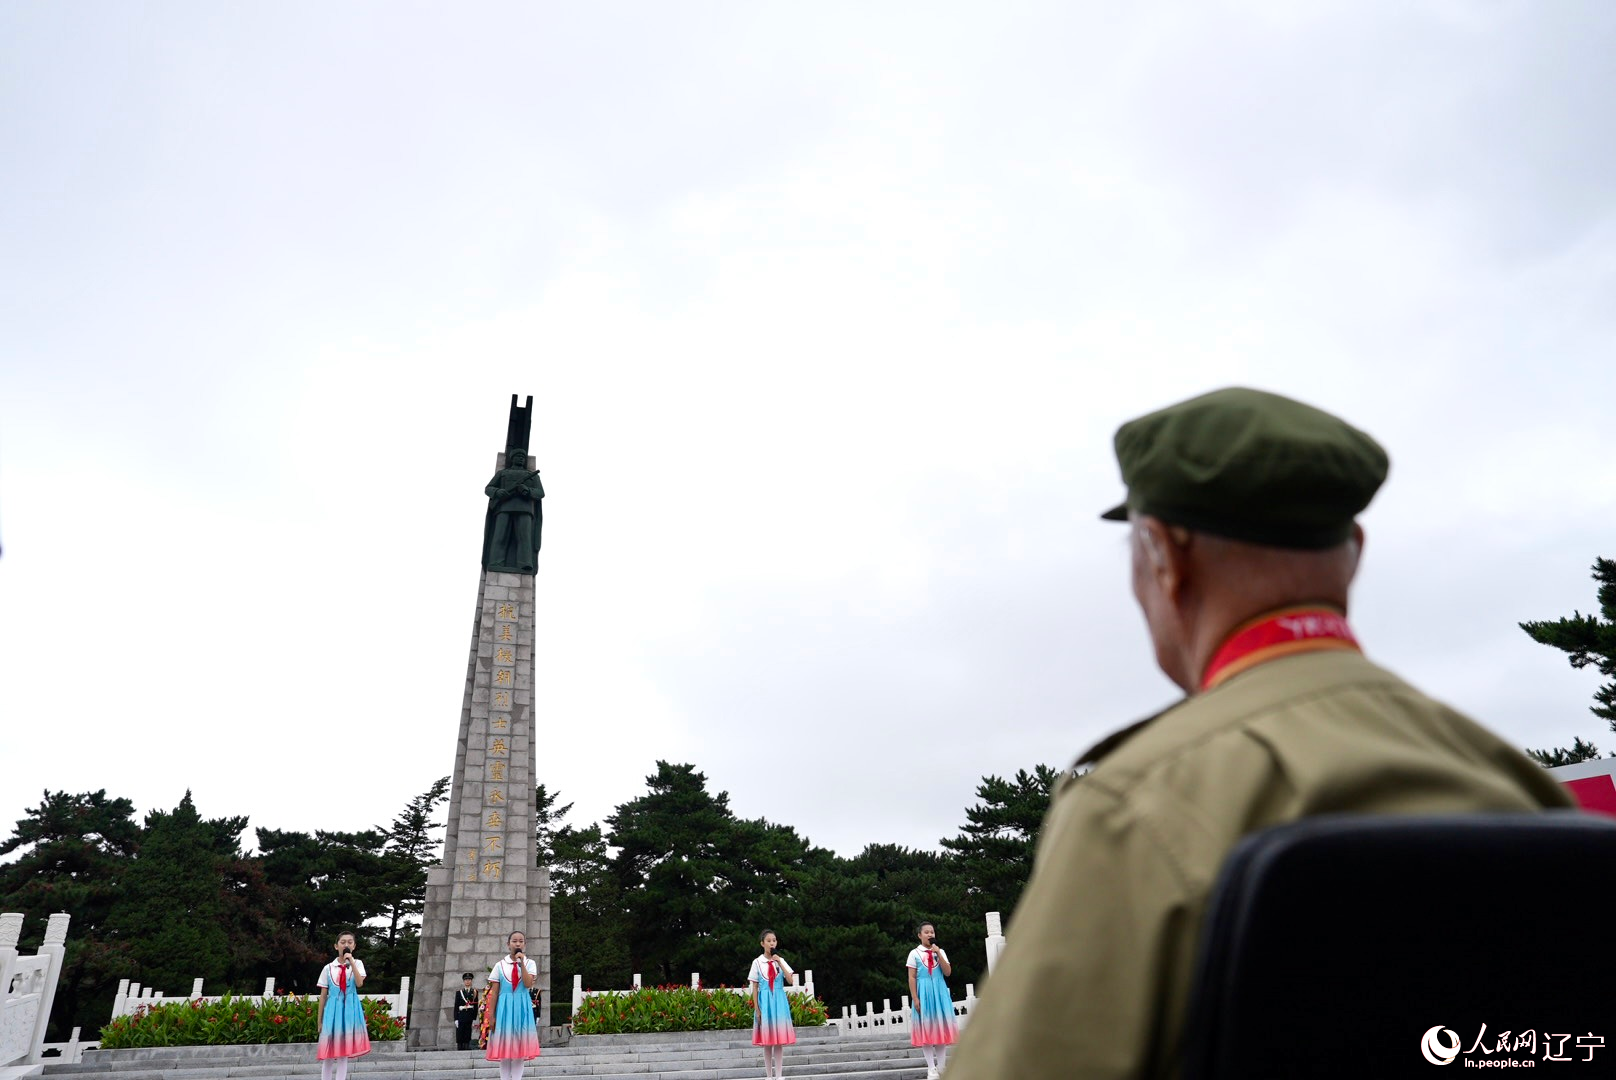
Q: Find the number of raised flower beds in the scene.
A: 2